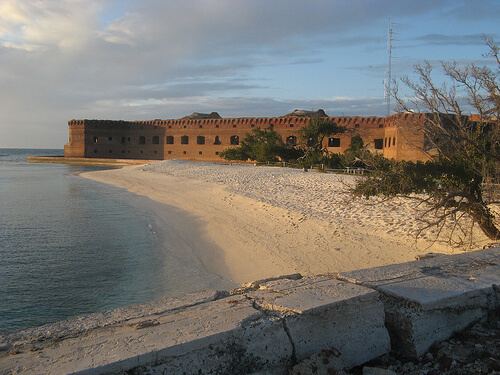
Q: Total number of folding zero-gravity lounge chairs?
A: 0